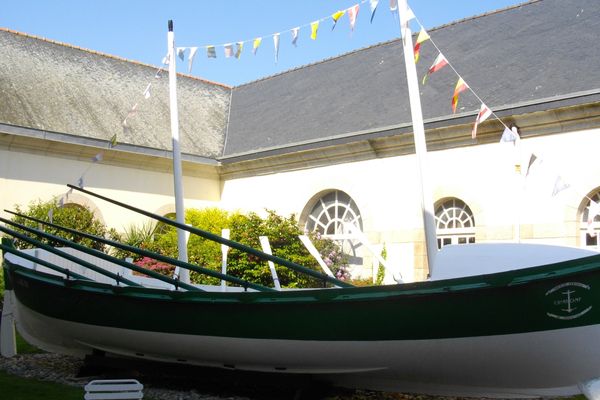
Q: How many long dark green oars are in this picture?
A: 5